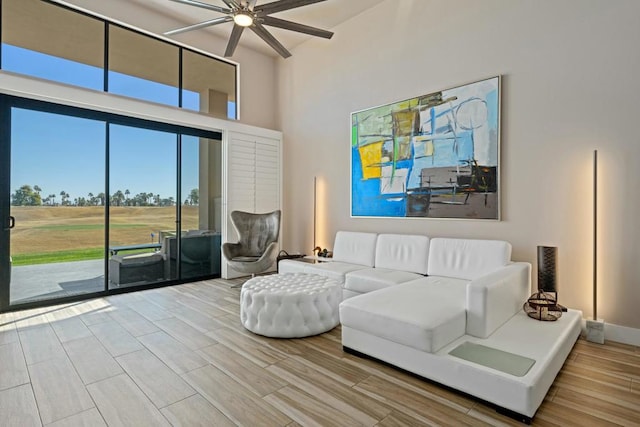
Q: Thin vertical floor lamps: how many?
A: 2